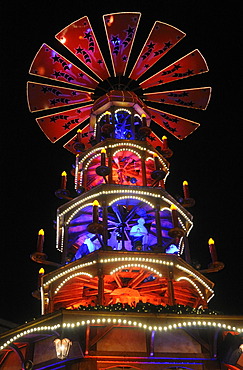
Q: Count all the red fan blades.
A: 11